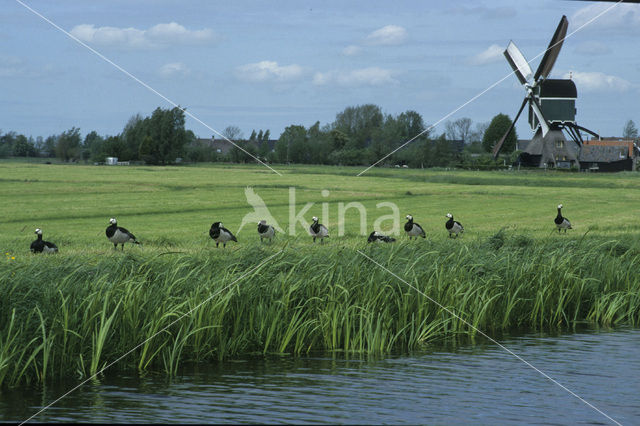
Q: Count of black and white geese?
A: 9